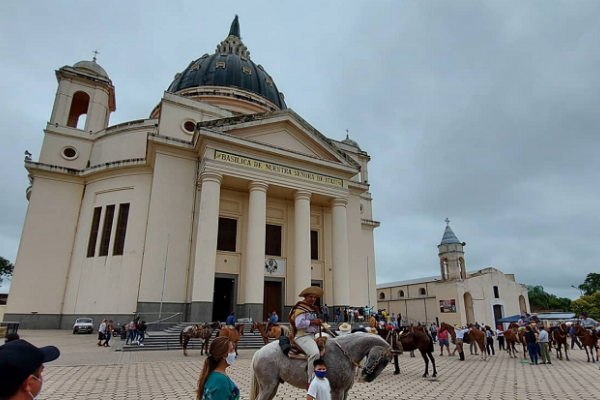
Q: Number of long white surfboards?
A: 0